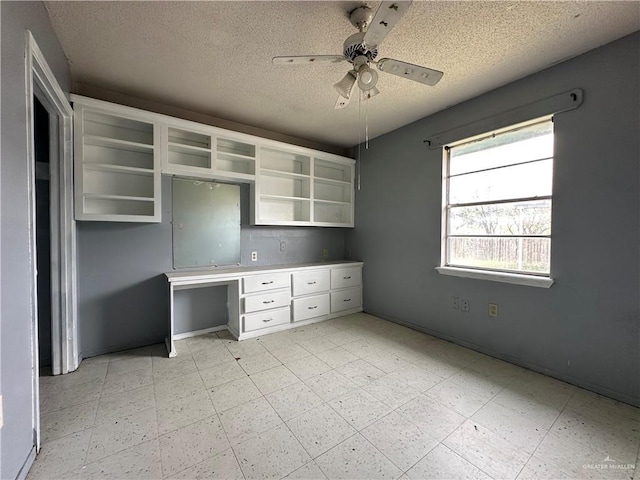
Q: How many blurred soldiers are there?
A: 0